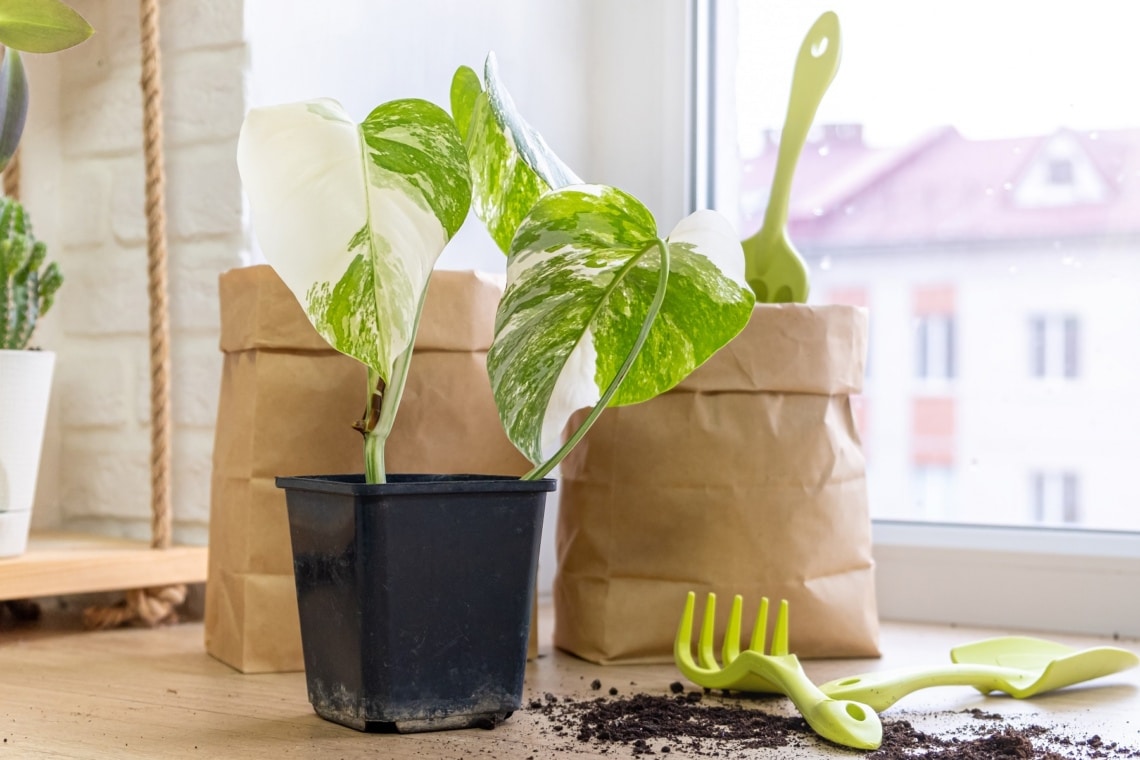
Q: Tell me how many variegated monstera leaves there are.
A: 3